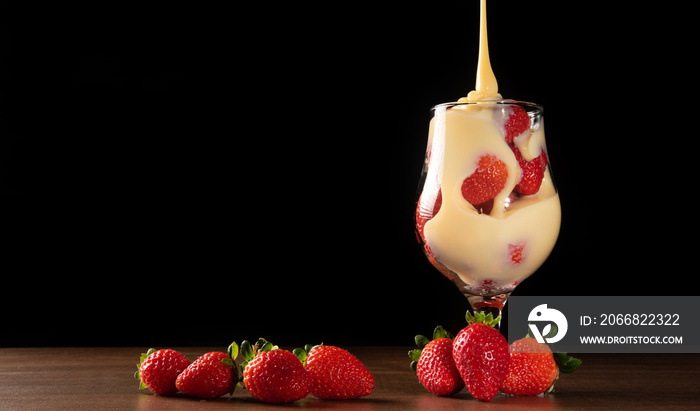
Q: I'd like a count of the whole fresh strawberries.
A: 7